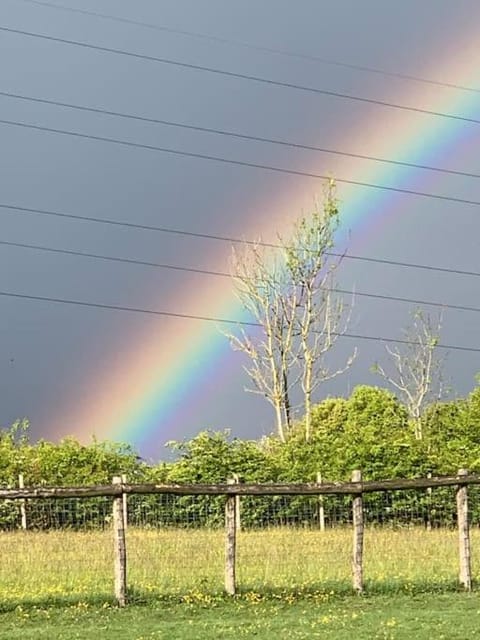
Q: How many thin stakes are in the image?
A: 5